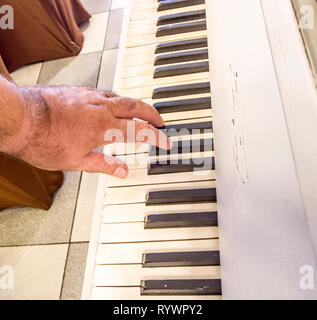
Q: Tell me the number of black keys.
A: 15